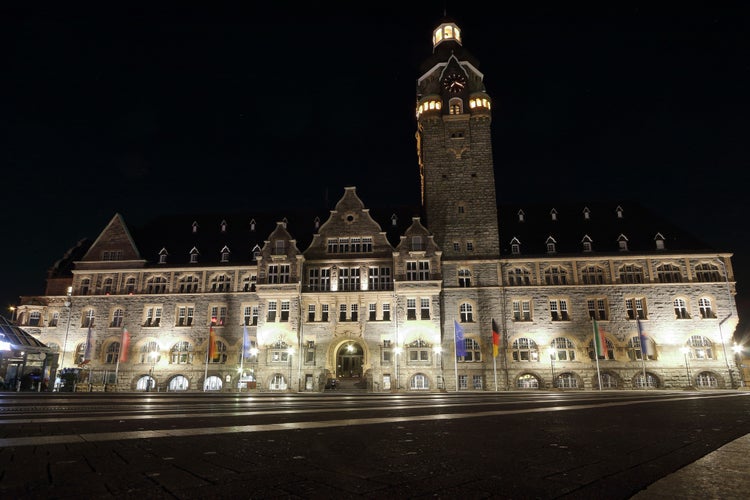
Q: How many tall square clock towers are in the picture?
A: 1